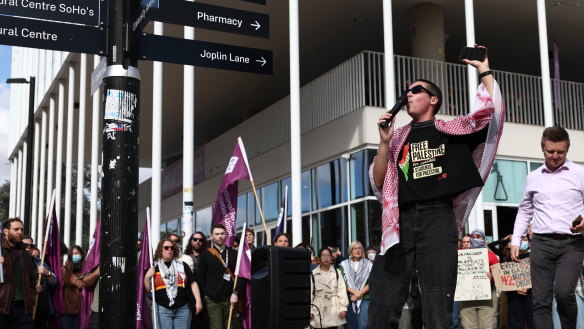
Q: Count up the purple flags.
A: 5